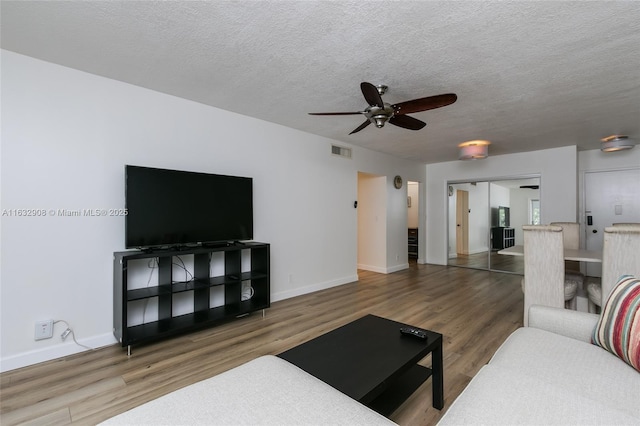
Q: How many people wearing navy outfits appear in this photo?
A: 0